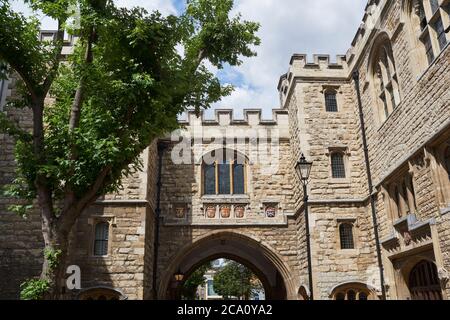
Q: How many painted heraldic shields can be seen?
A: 5